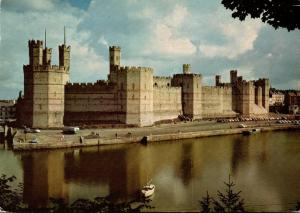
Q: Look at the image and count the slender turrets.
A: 7